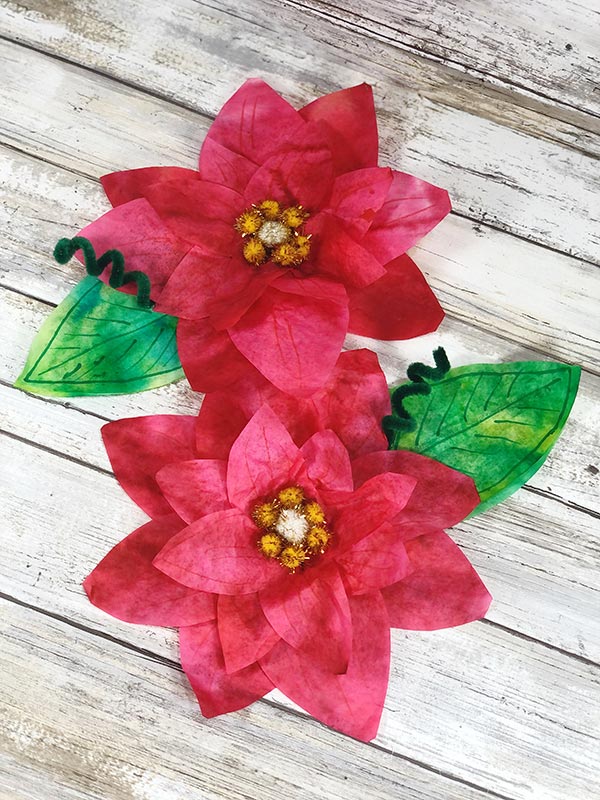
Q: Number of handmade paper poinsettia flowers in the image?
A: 2